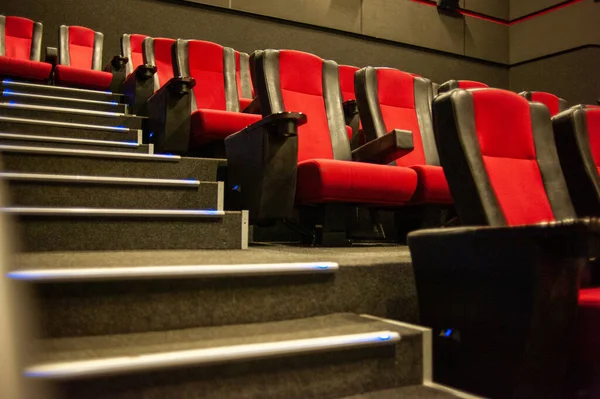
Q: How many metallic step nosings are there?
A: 10